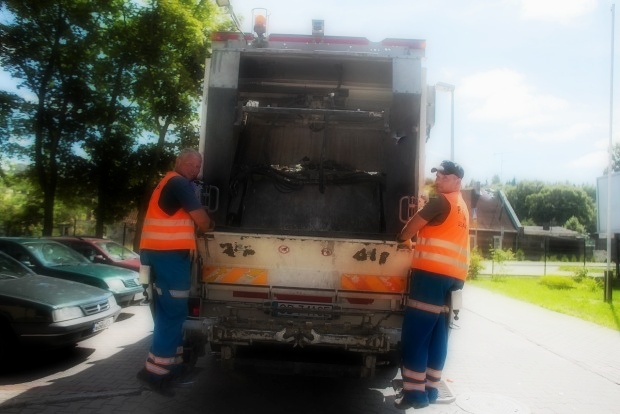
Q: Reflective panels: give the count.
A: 2